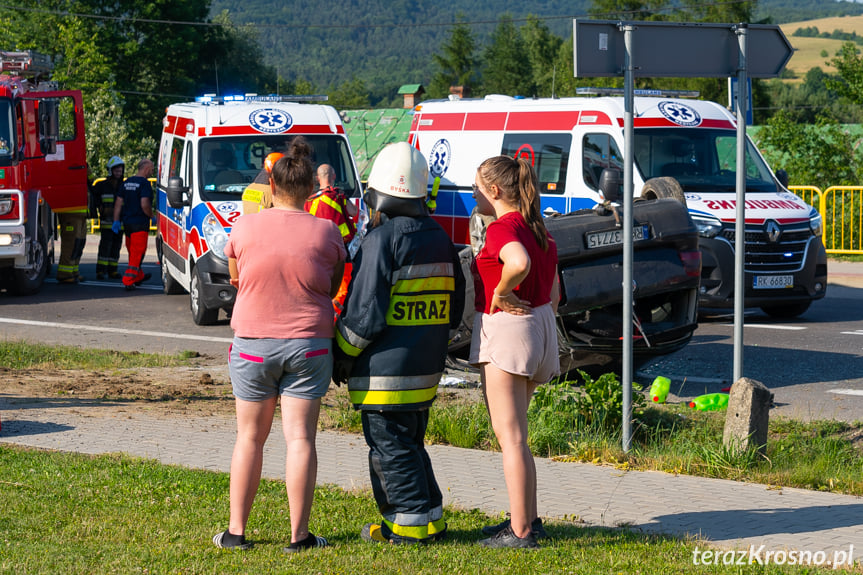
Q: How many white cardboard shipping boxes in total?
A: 0